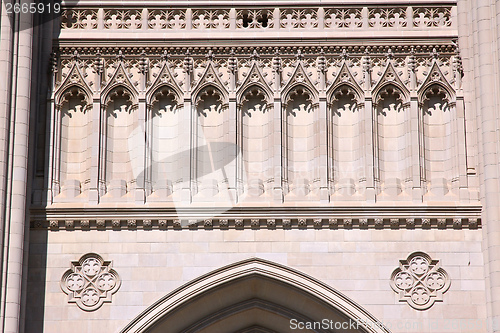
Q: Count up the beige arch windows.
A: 9